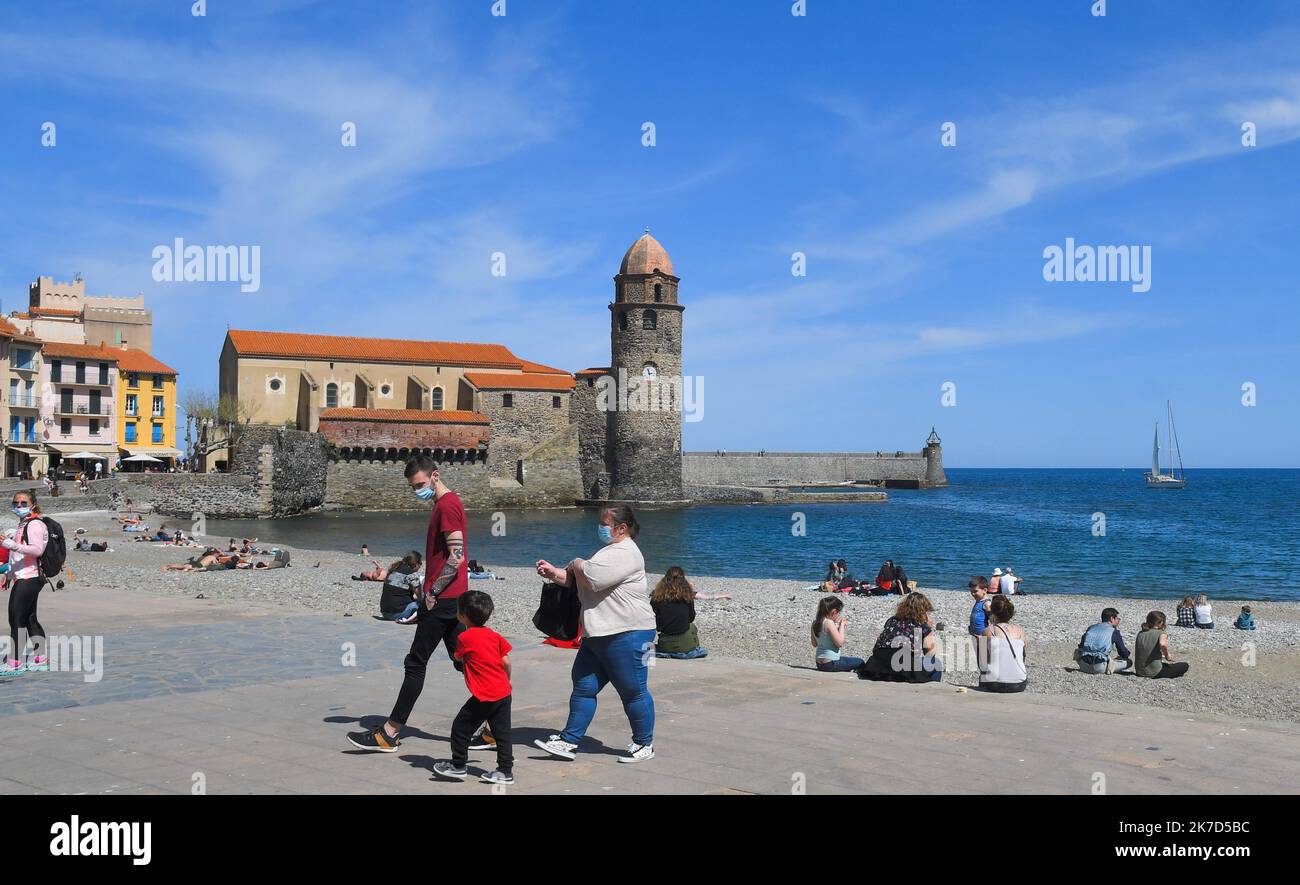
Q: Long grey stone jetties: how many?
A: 1